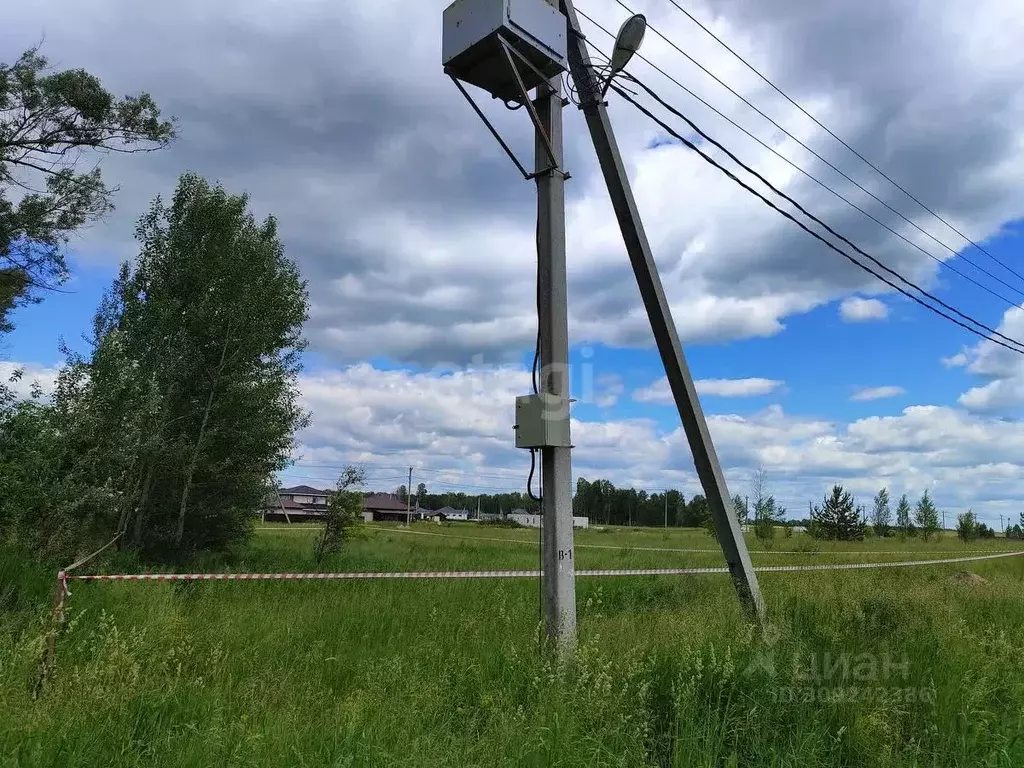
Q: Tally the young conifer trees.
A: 1